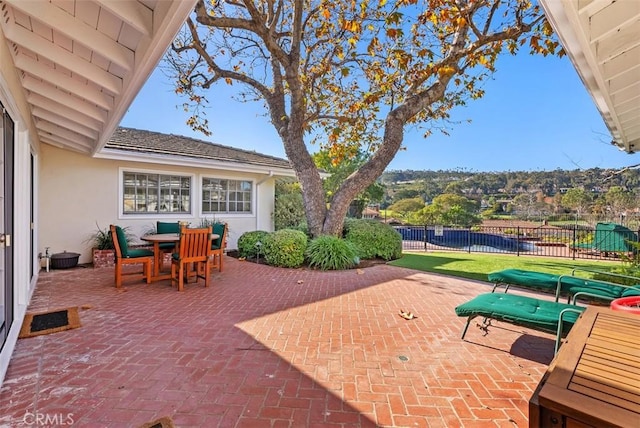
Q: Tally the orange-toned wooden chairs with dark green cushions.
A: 4